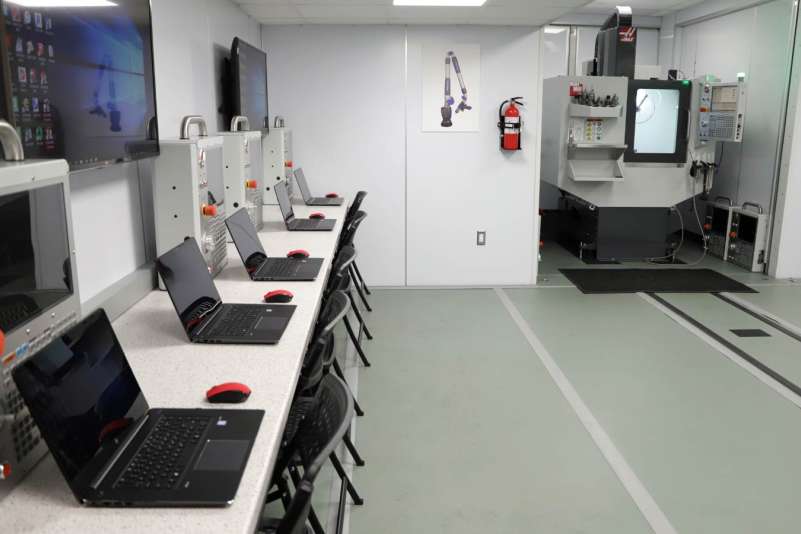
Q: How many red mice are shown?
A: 5